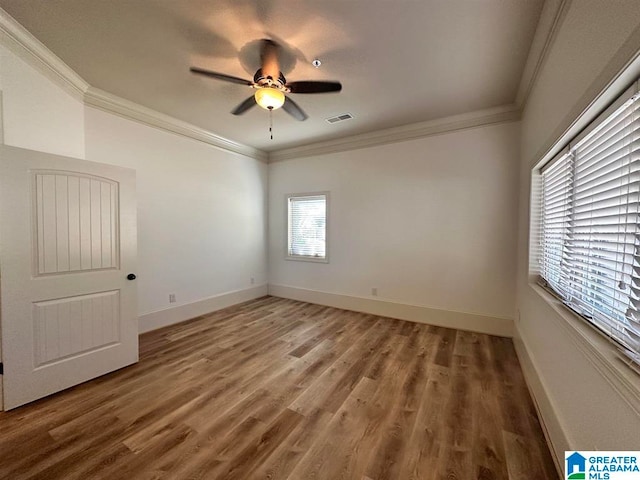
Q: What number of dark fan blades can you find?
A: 5